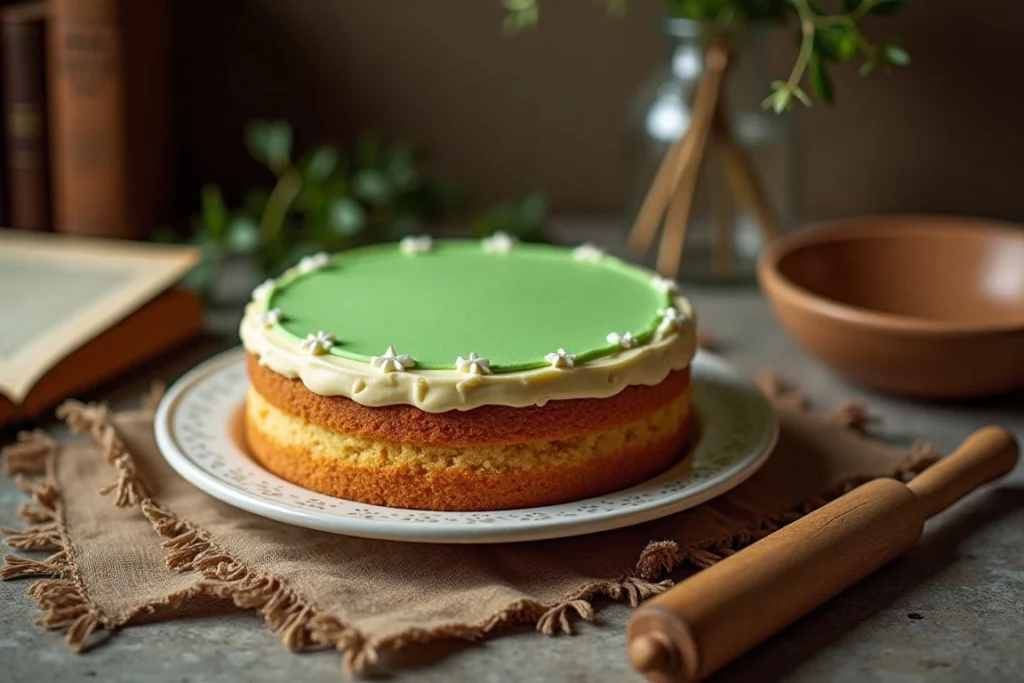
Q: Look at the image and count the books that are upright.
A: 2